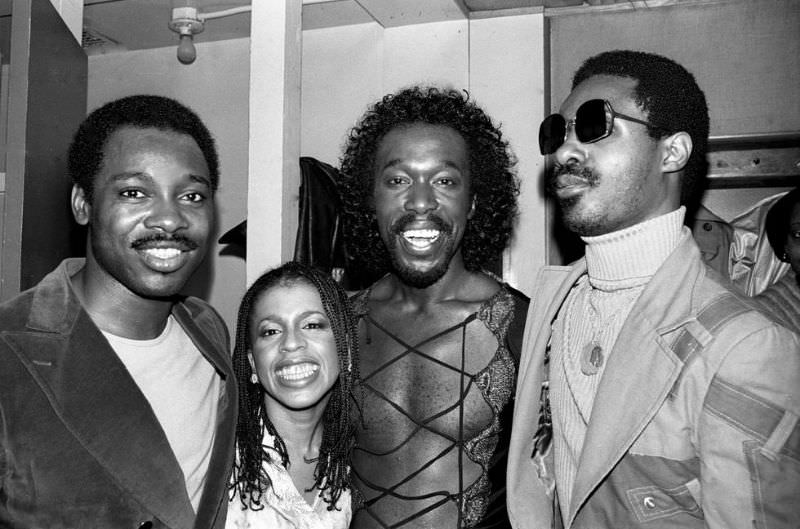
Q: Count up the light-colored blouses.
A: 1